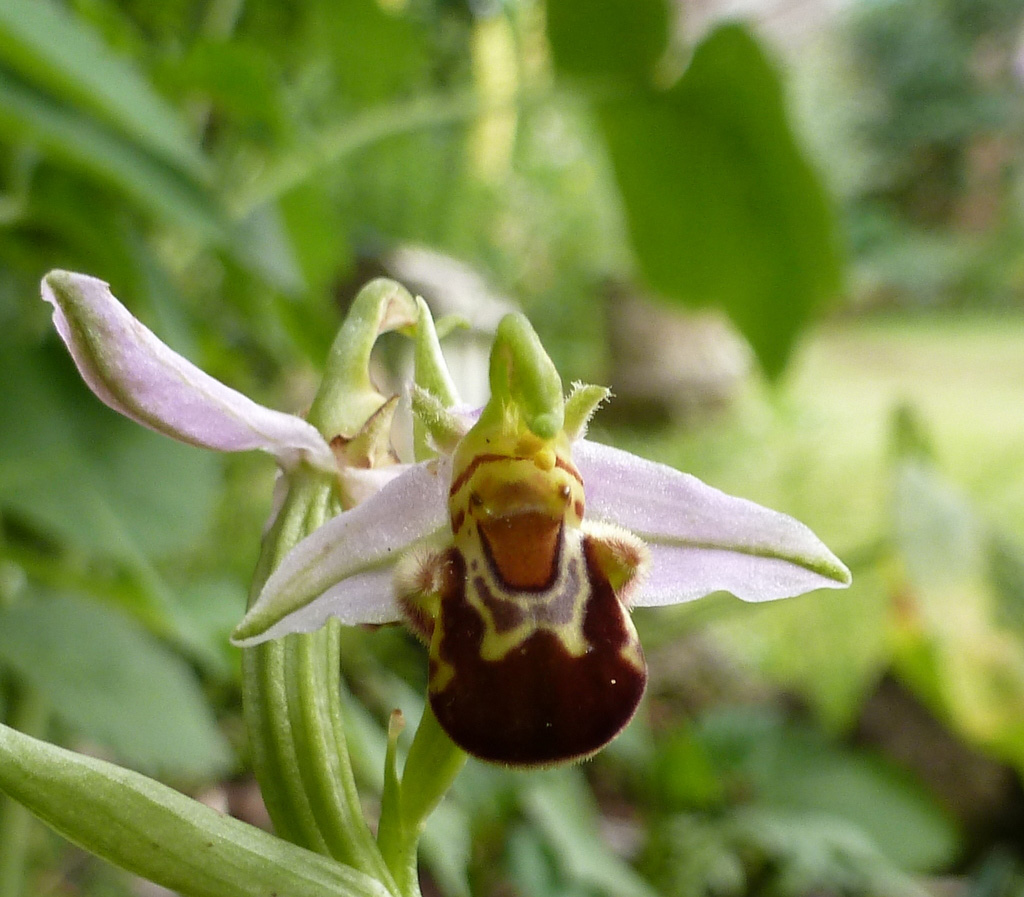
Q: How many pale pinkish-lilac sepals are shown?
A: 3